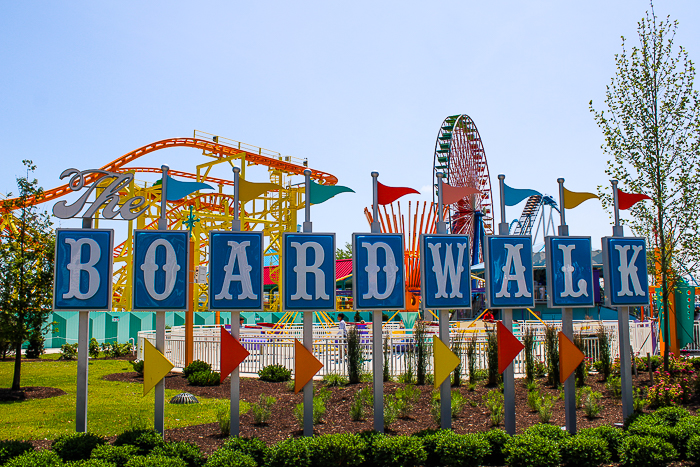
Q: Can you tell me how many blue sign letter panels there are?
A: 9